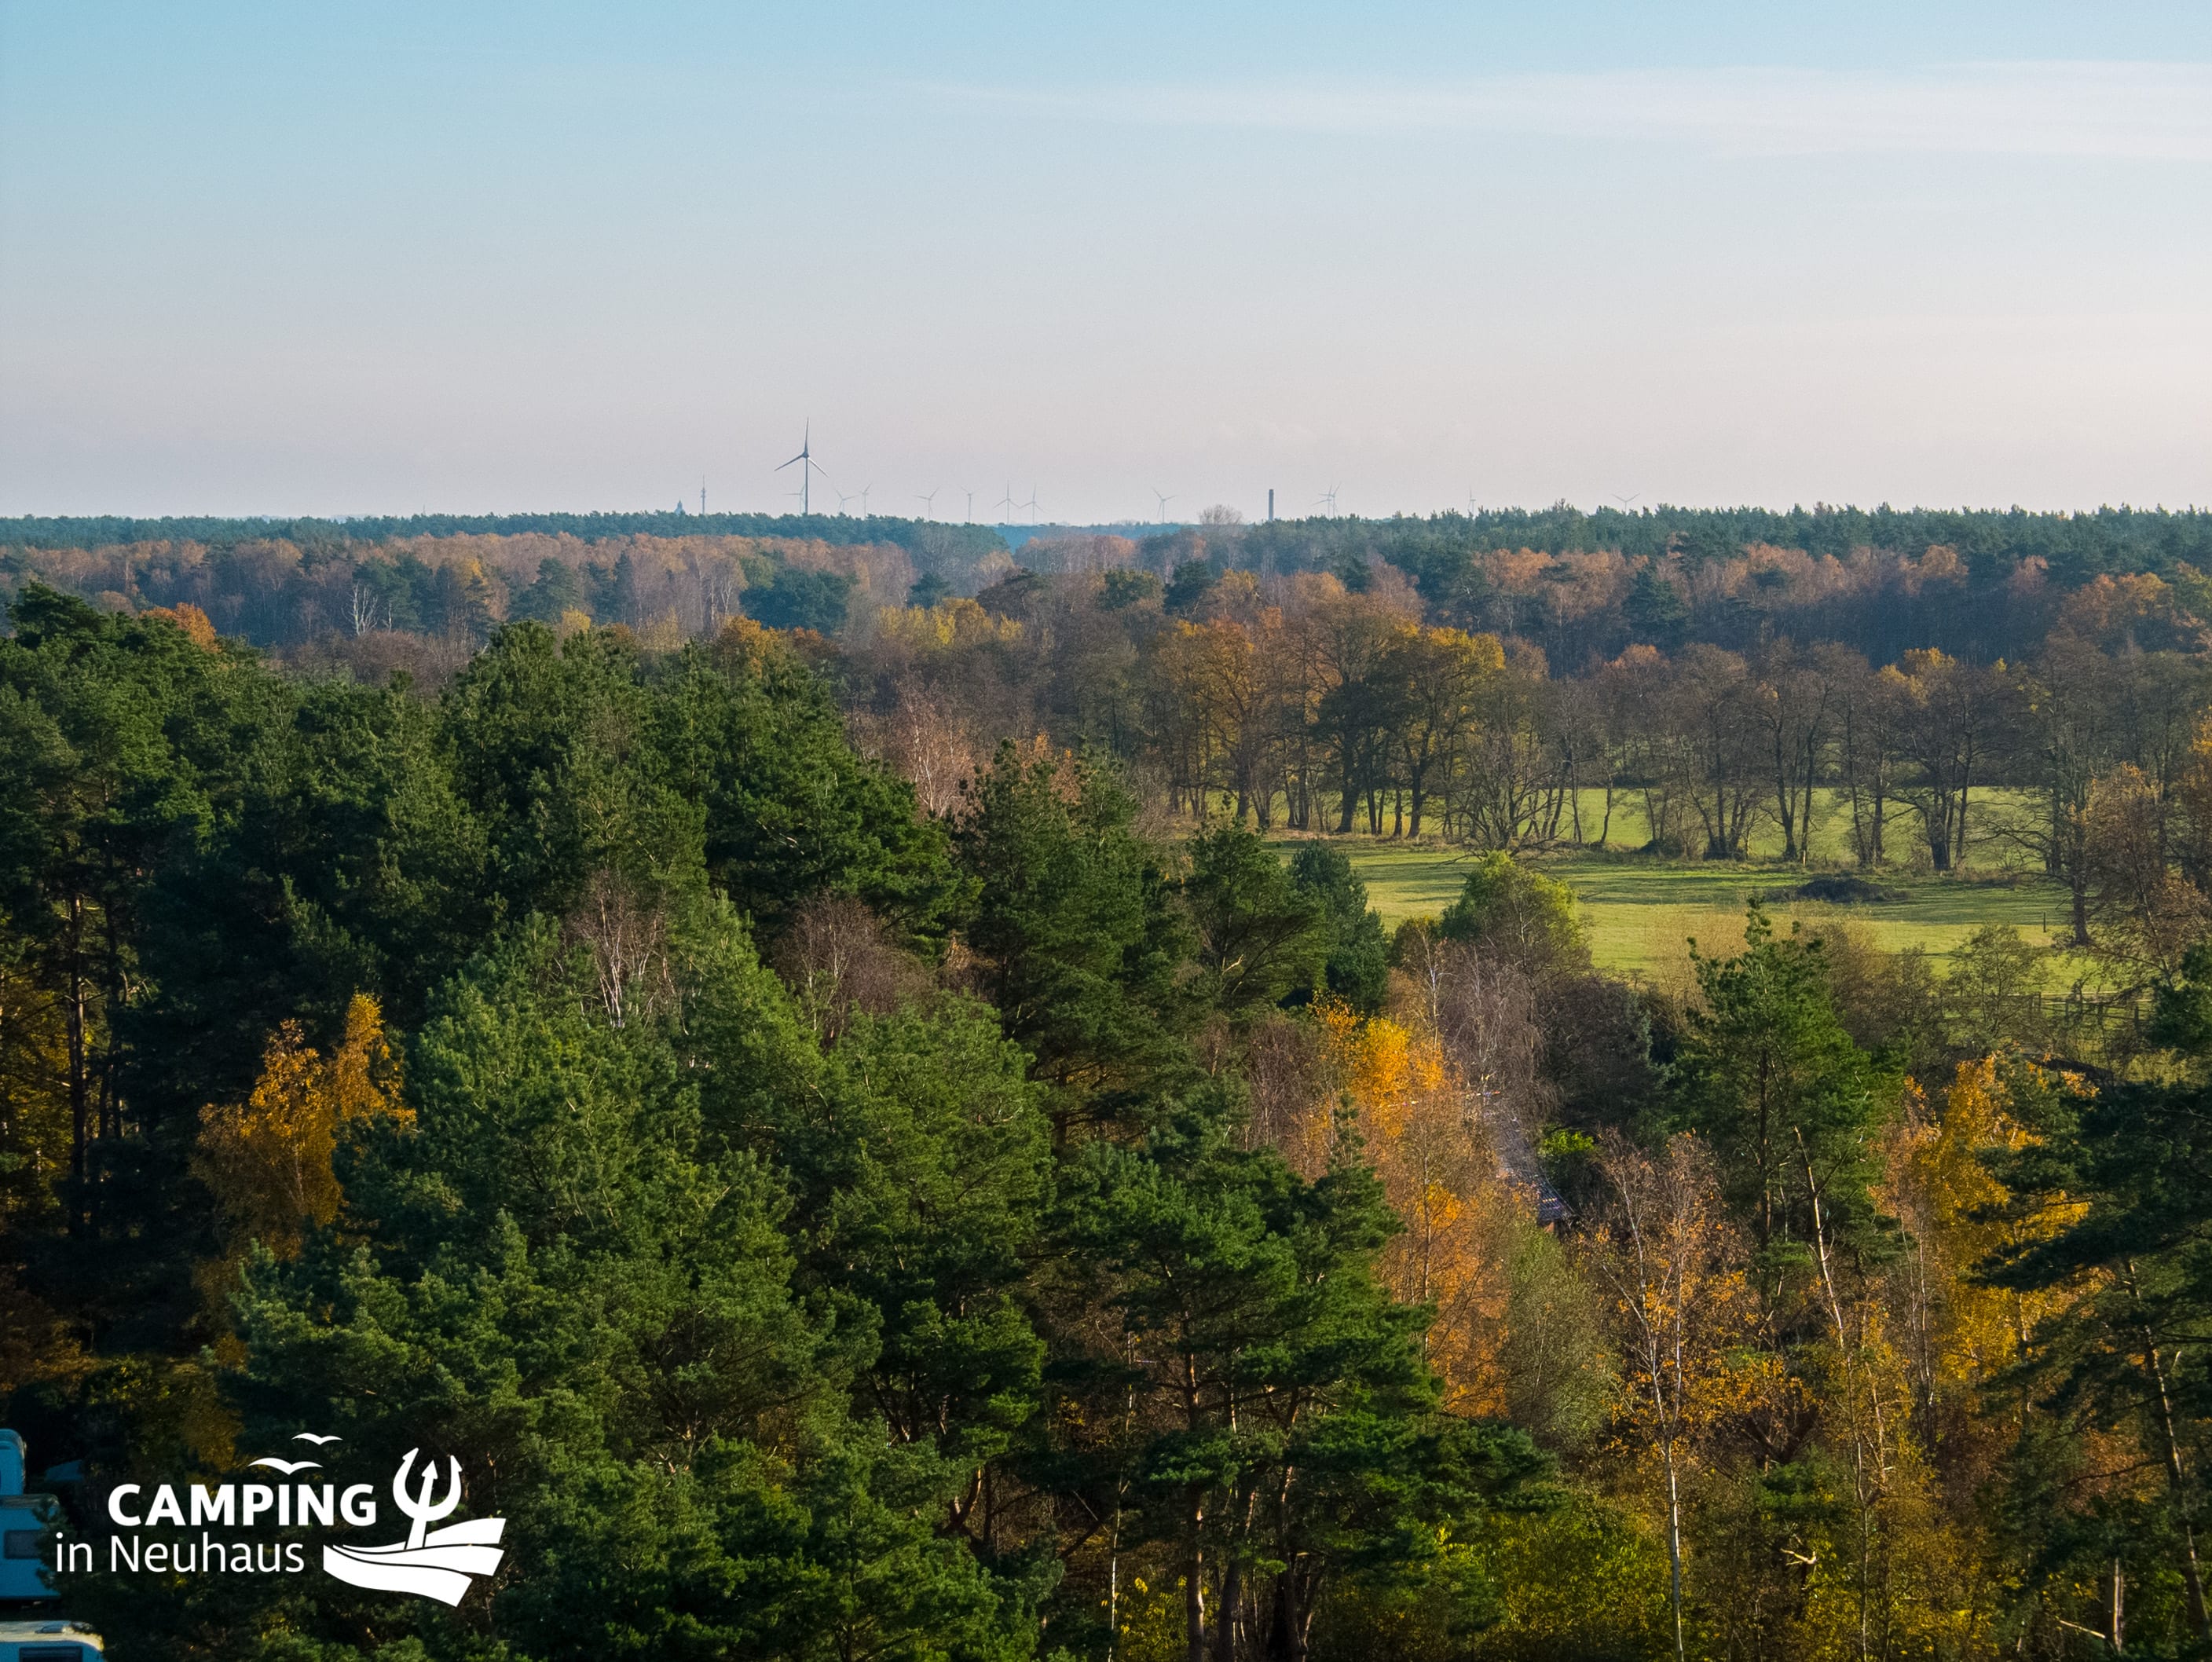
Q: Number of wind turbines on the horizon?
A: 13